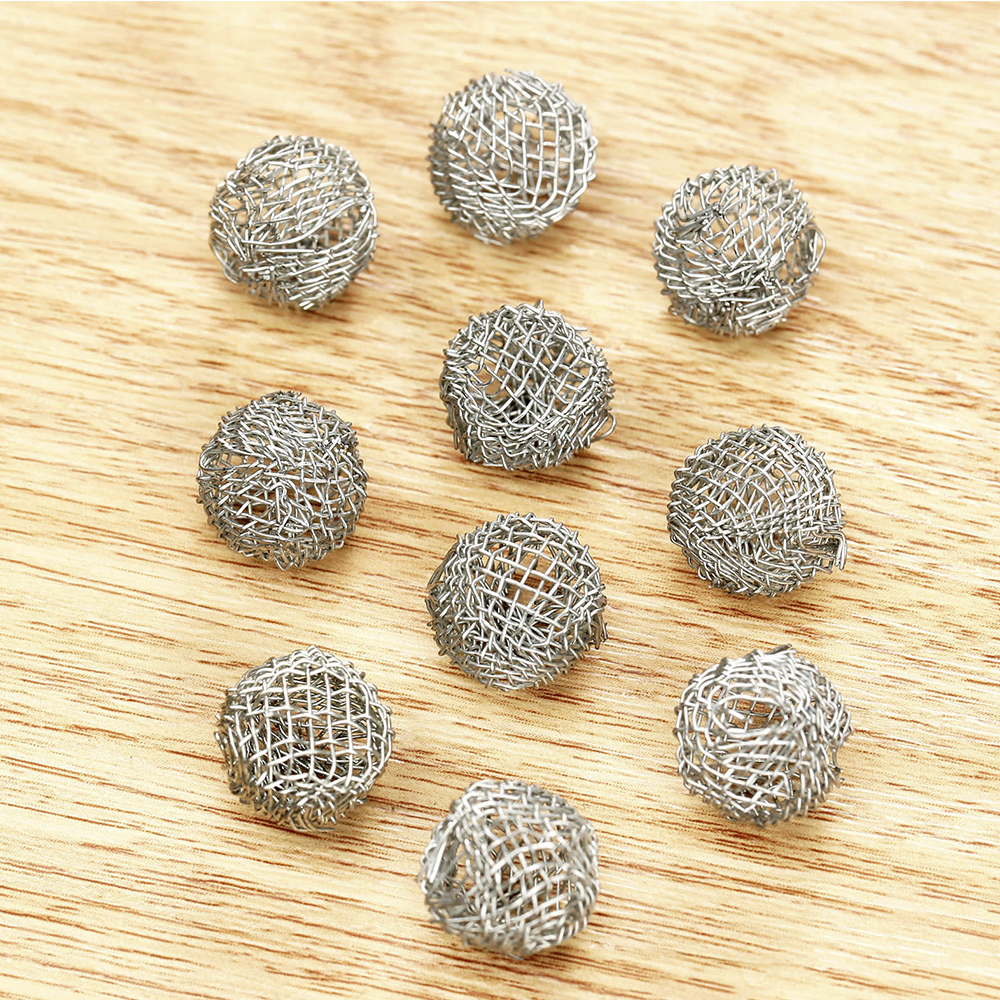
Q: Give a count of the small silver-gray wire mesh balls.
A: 10